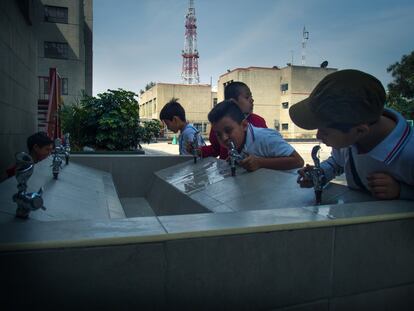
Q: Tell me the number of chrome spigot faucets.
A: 6